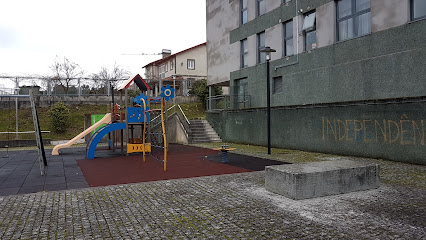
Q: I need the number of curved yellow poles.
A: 2